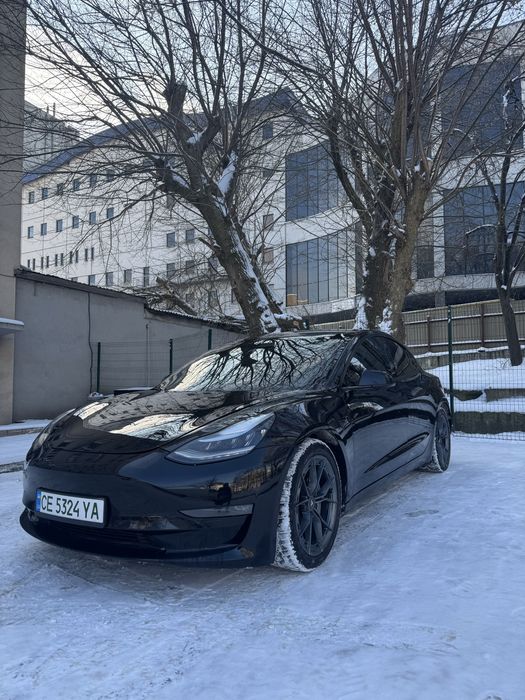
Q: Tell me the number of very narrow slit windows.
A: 10